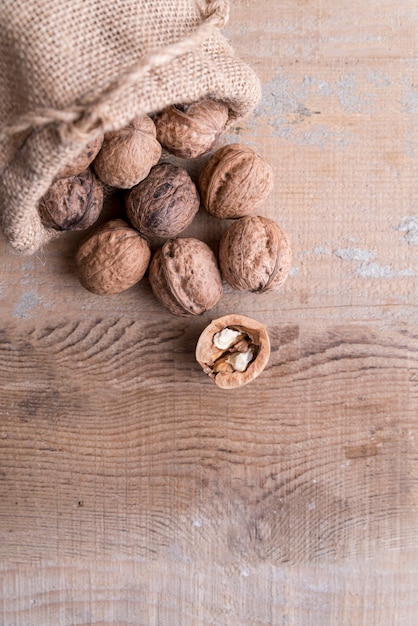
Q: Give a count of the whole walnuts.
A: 9